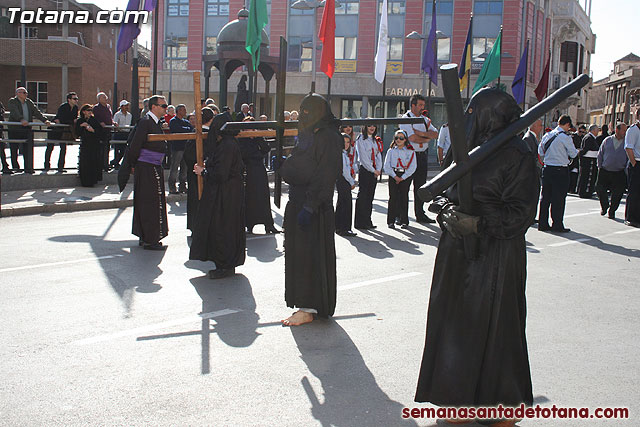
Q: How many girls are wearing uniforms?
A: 4